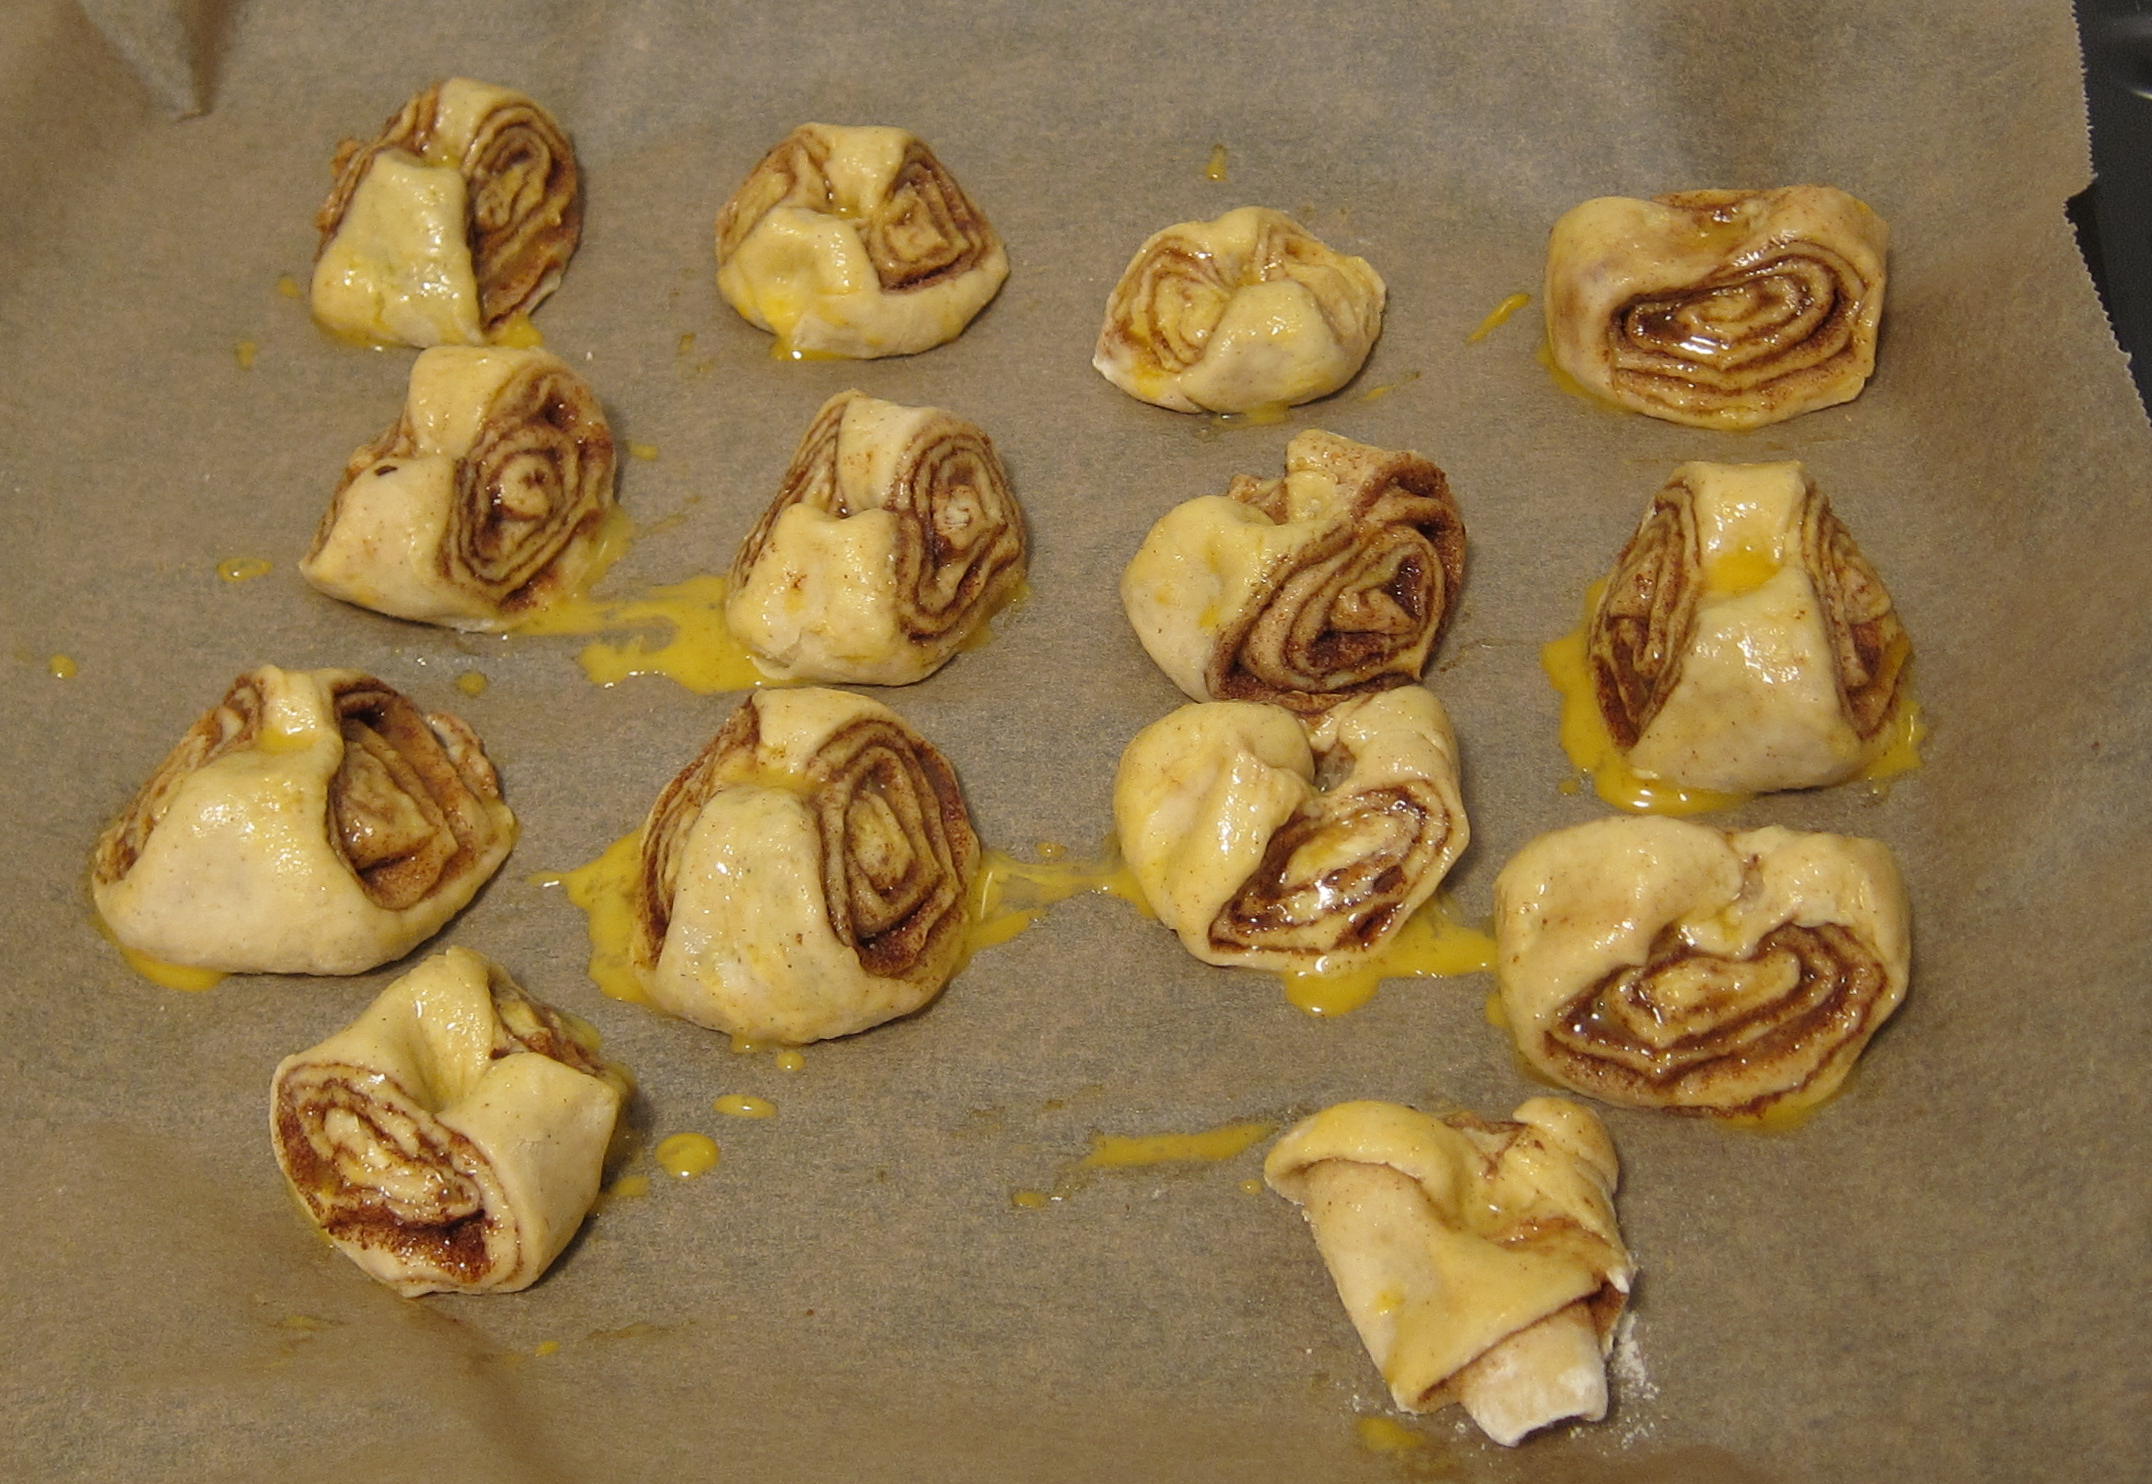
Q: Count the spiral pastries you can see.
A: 14